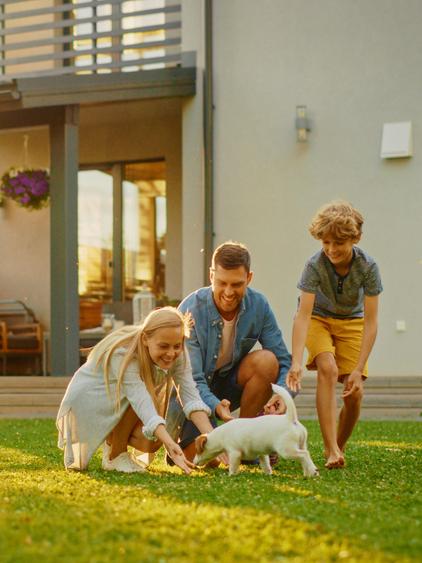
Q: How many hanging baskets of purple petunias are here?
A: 1